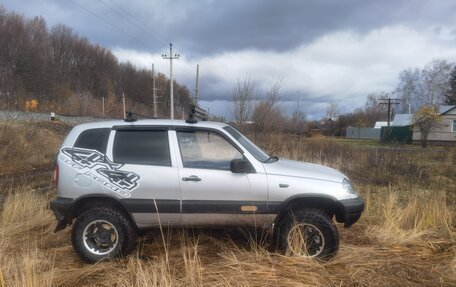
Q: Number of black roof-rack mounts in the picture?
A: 2